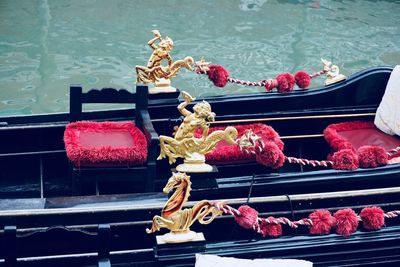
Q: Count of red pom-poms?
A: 11